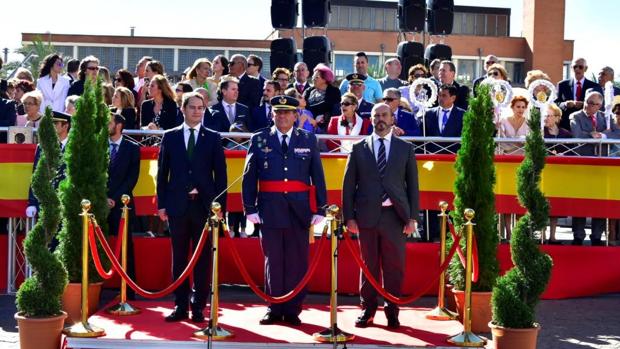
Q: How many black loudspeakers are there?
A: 8